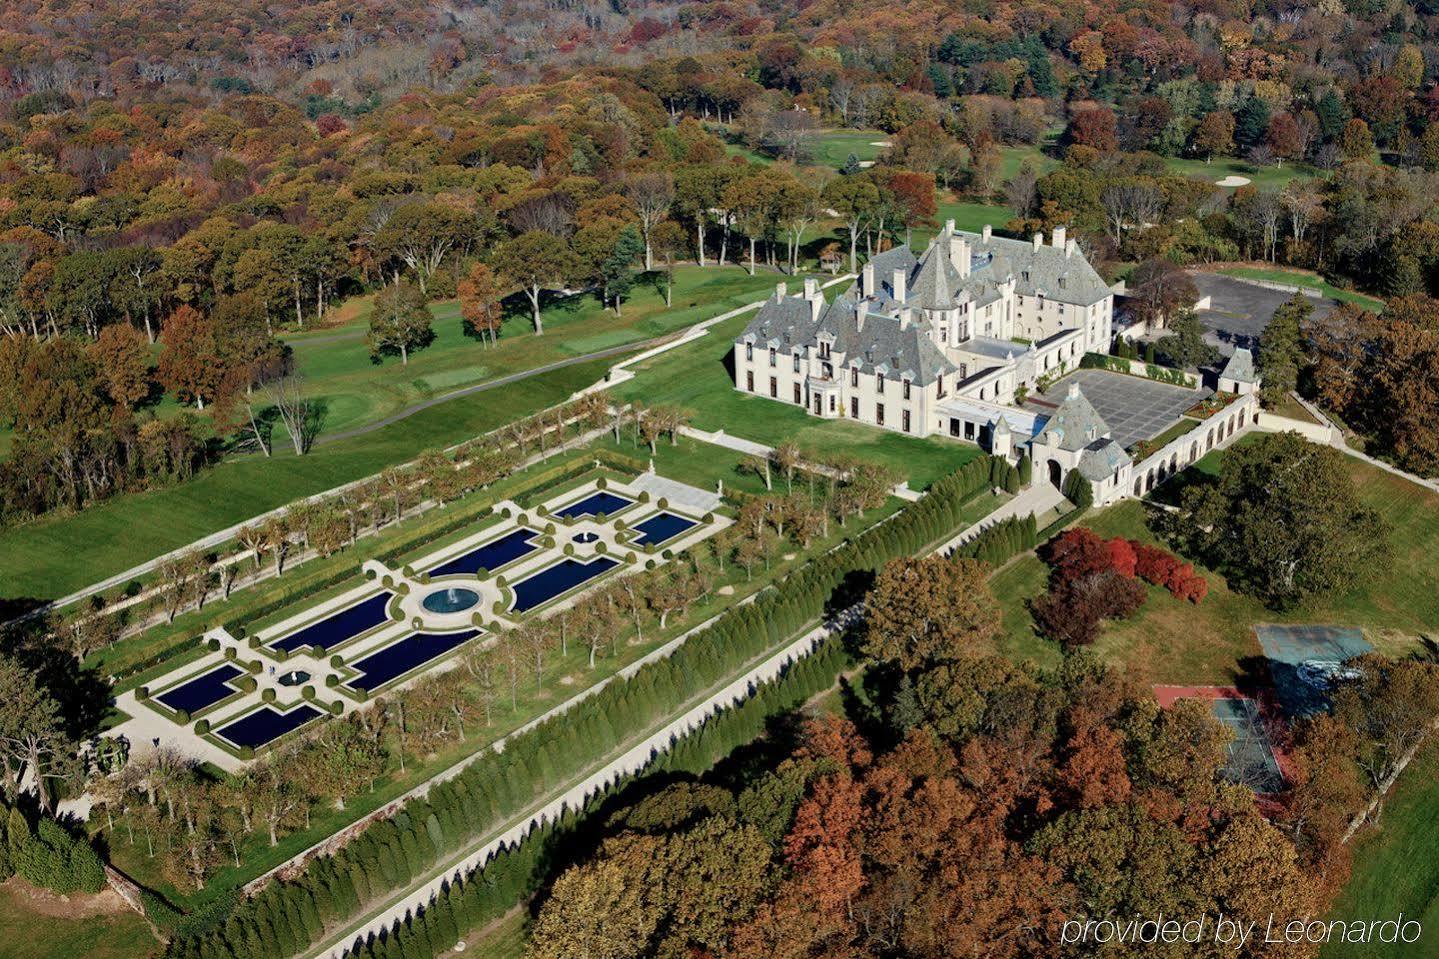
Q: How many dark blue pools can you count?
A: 8